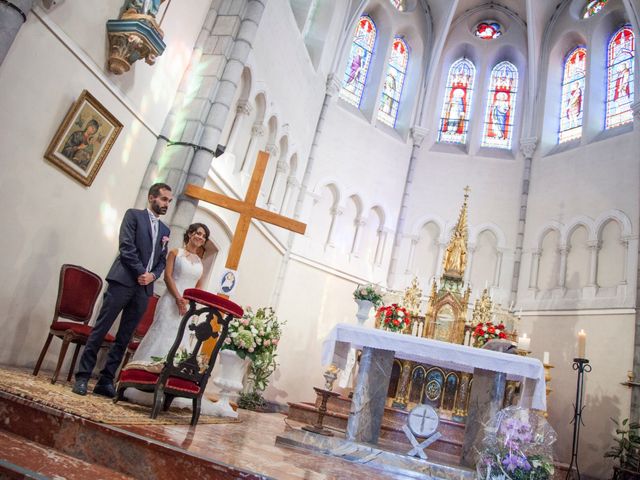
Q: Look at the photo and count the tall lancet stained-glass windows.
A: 6